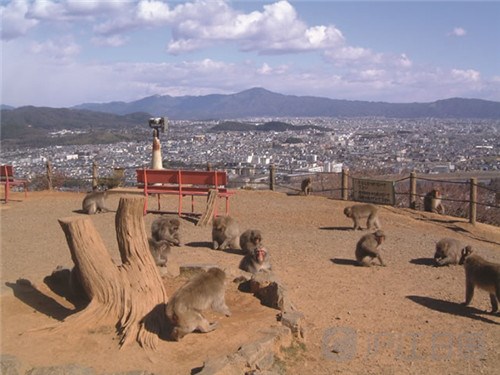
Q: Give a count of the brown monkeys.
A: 13